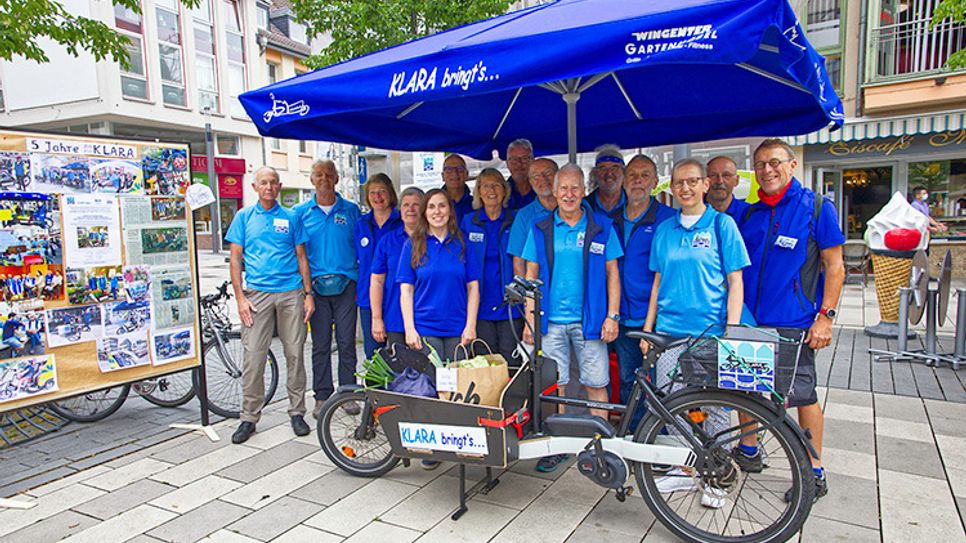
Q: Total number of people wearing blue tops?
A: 15